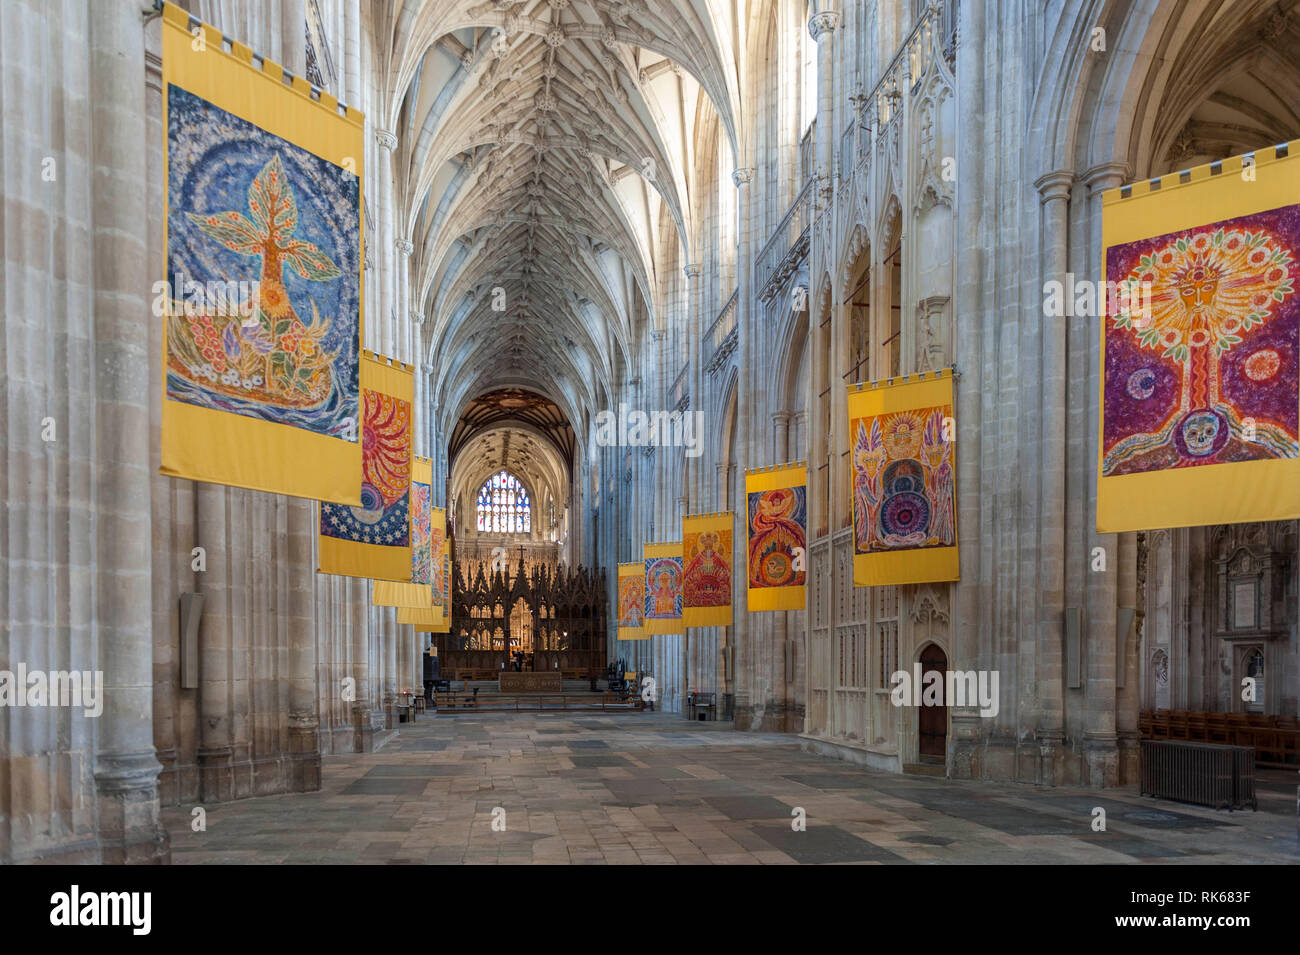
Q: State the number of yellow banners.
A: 12